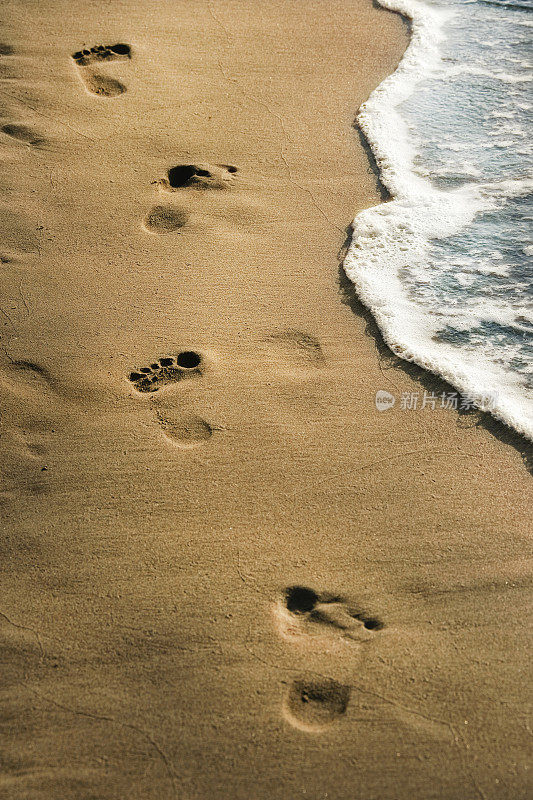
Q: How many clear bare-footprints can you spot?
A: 4